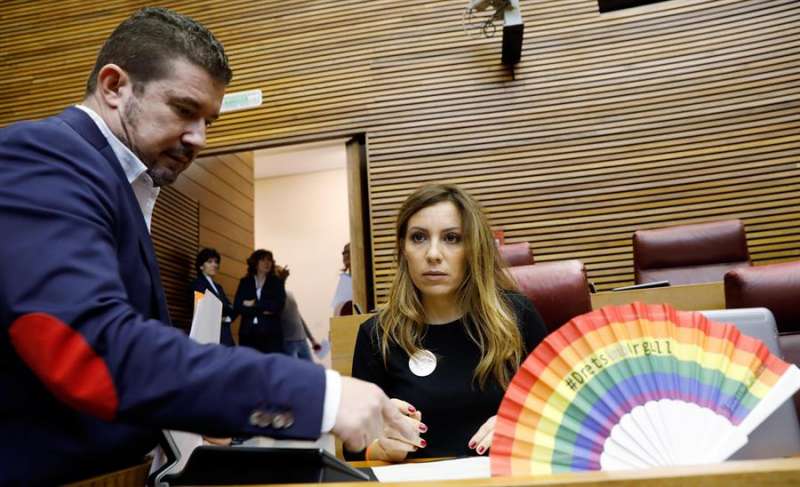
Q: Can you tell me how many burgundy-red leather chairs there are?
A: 4